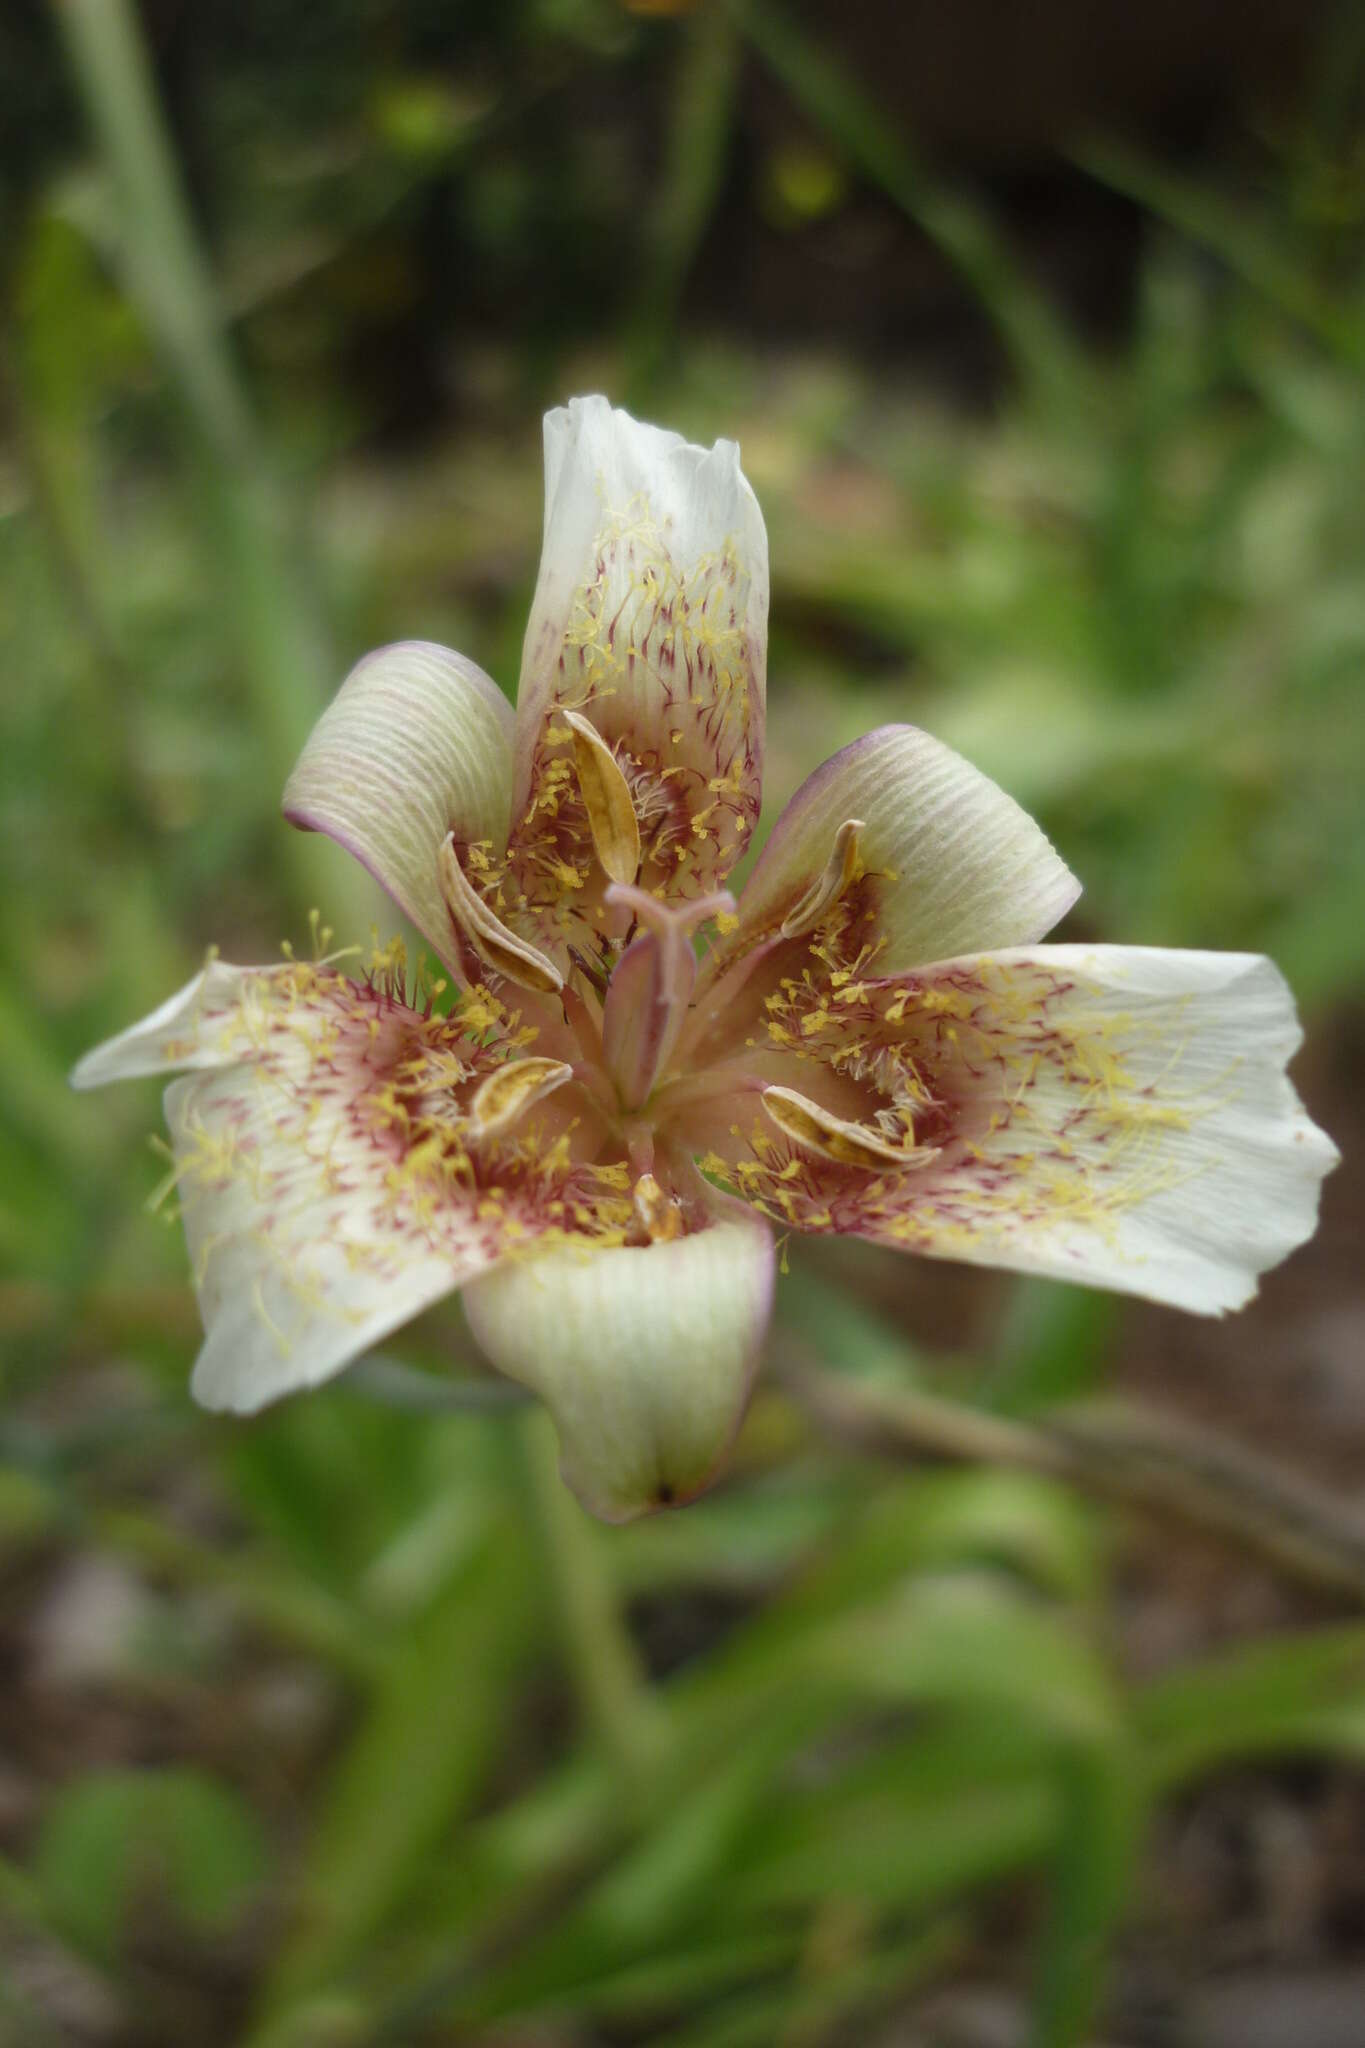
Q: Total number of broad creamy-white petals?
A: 3